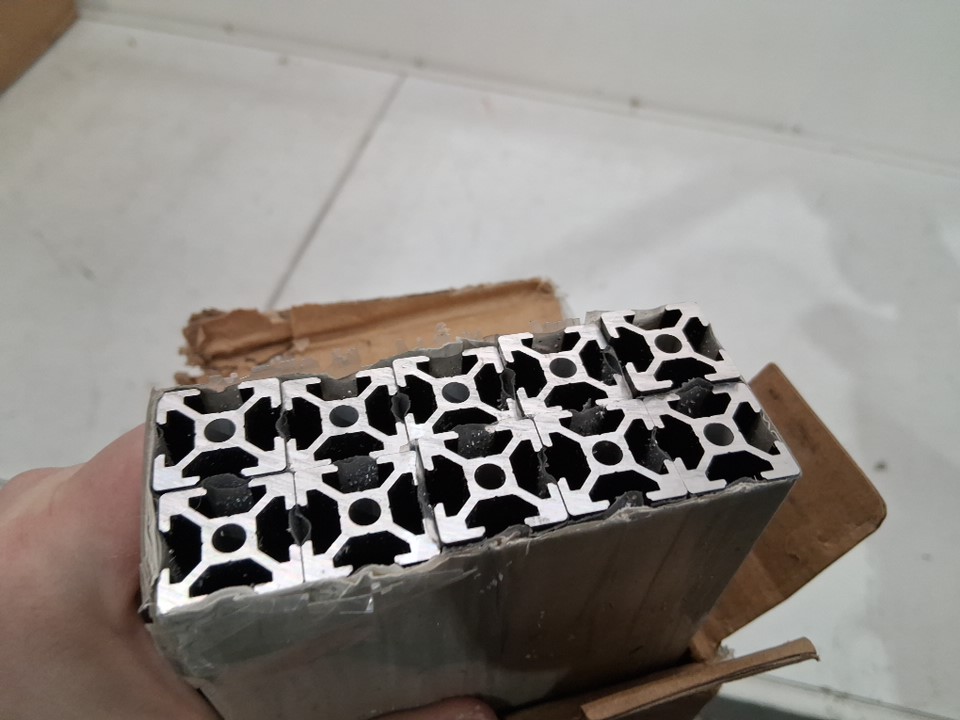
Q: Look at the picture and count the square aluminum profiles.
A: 10